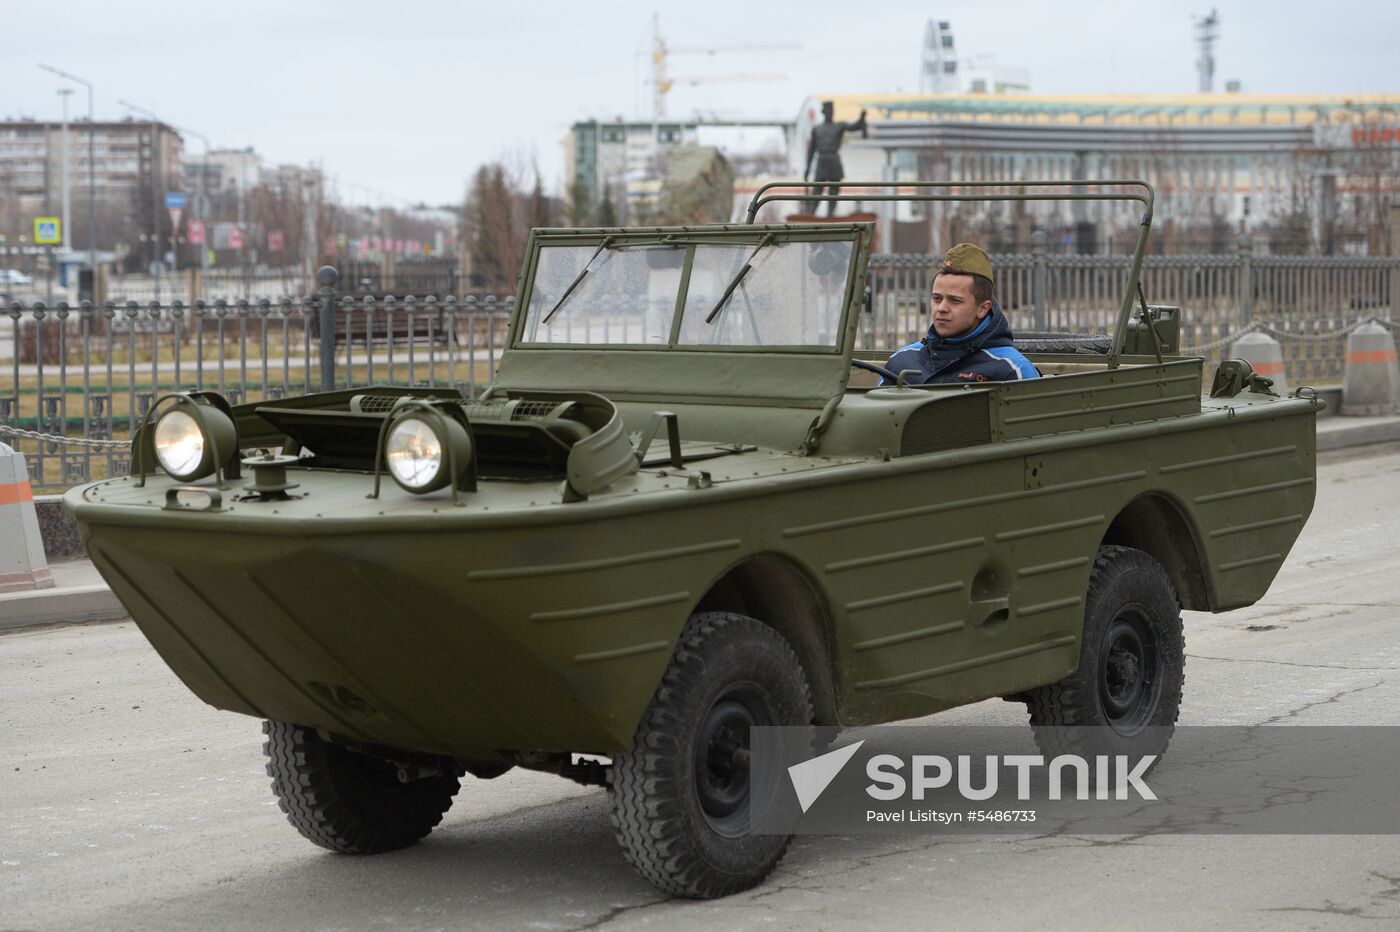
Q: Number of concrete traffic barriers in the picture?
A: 3